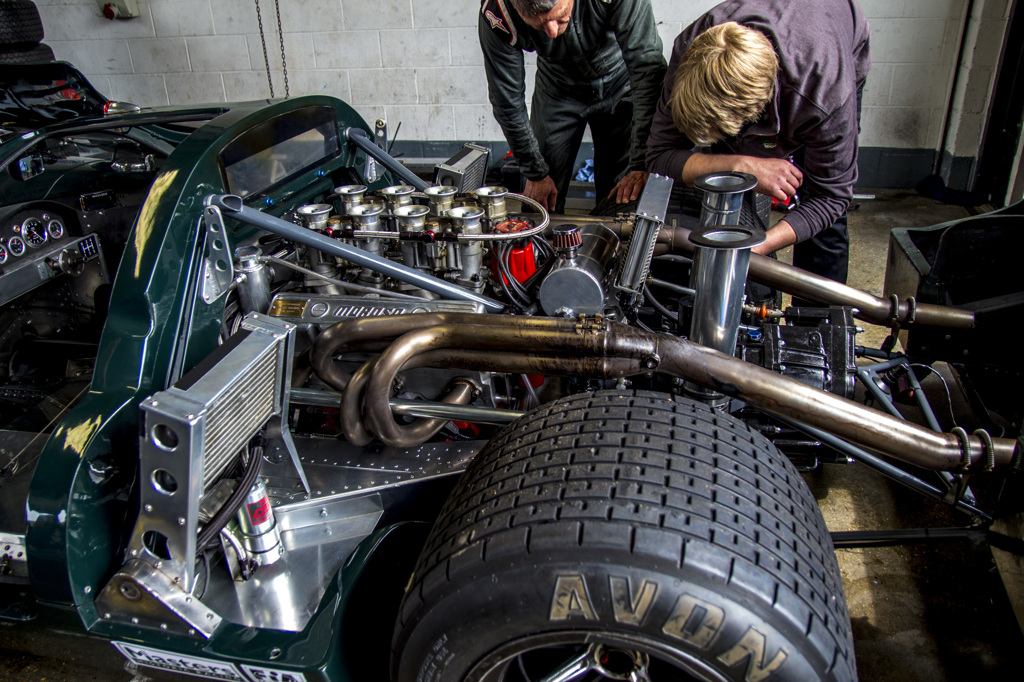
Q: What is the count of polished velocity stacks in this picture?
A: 8